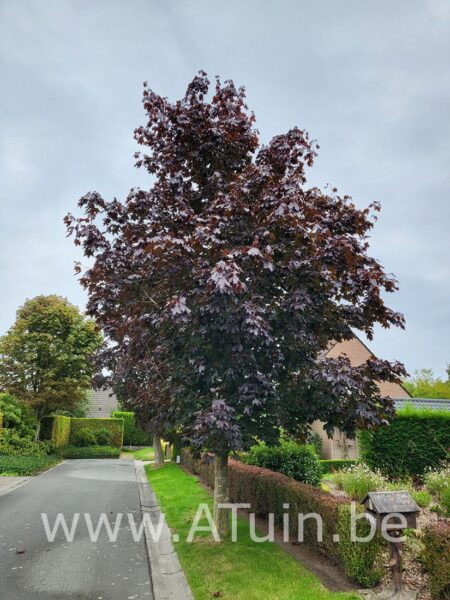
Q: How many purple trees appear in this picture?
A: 2